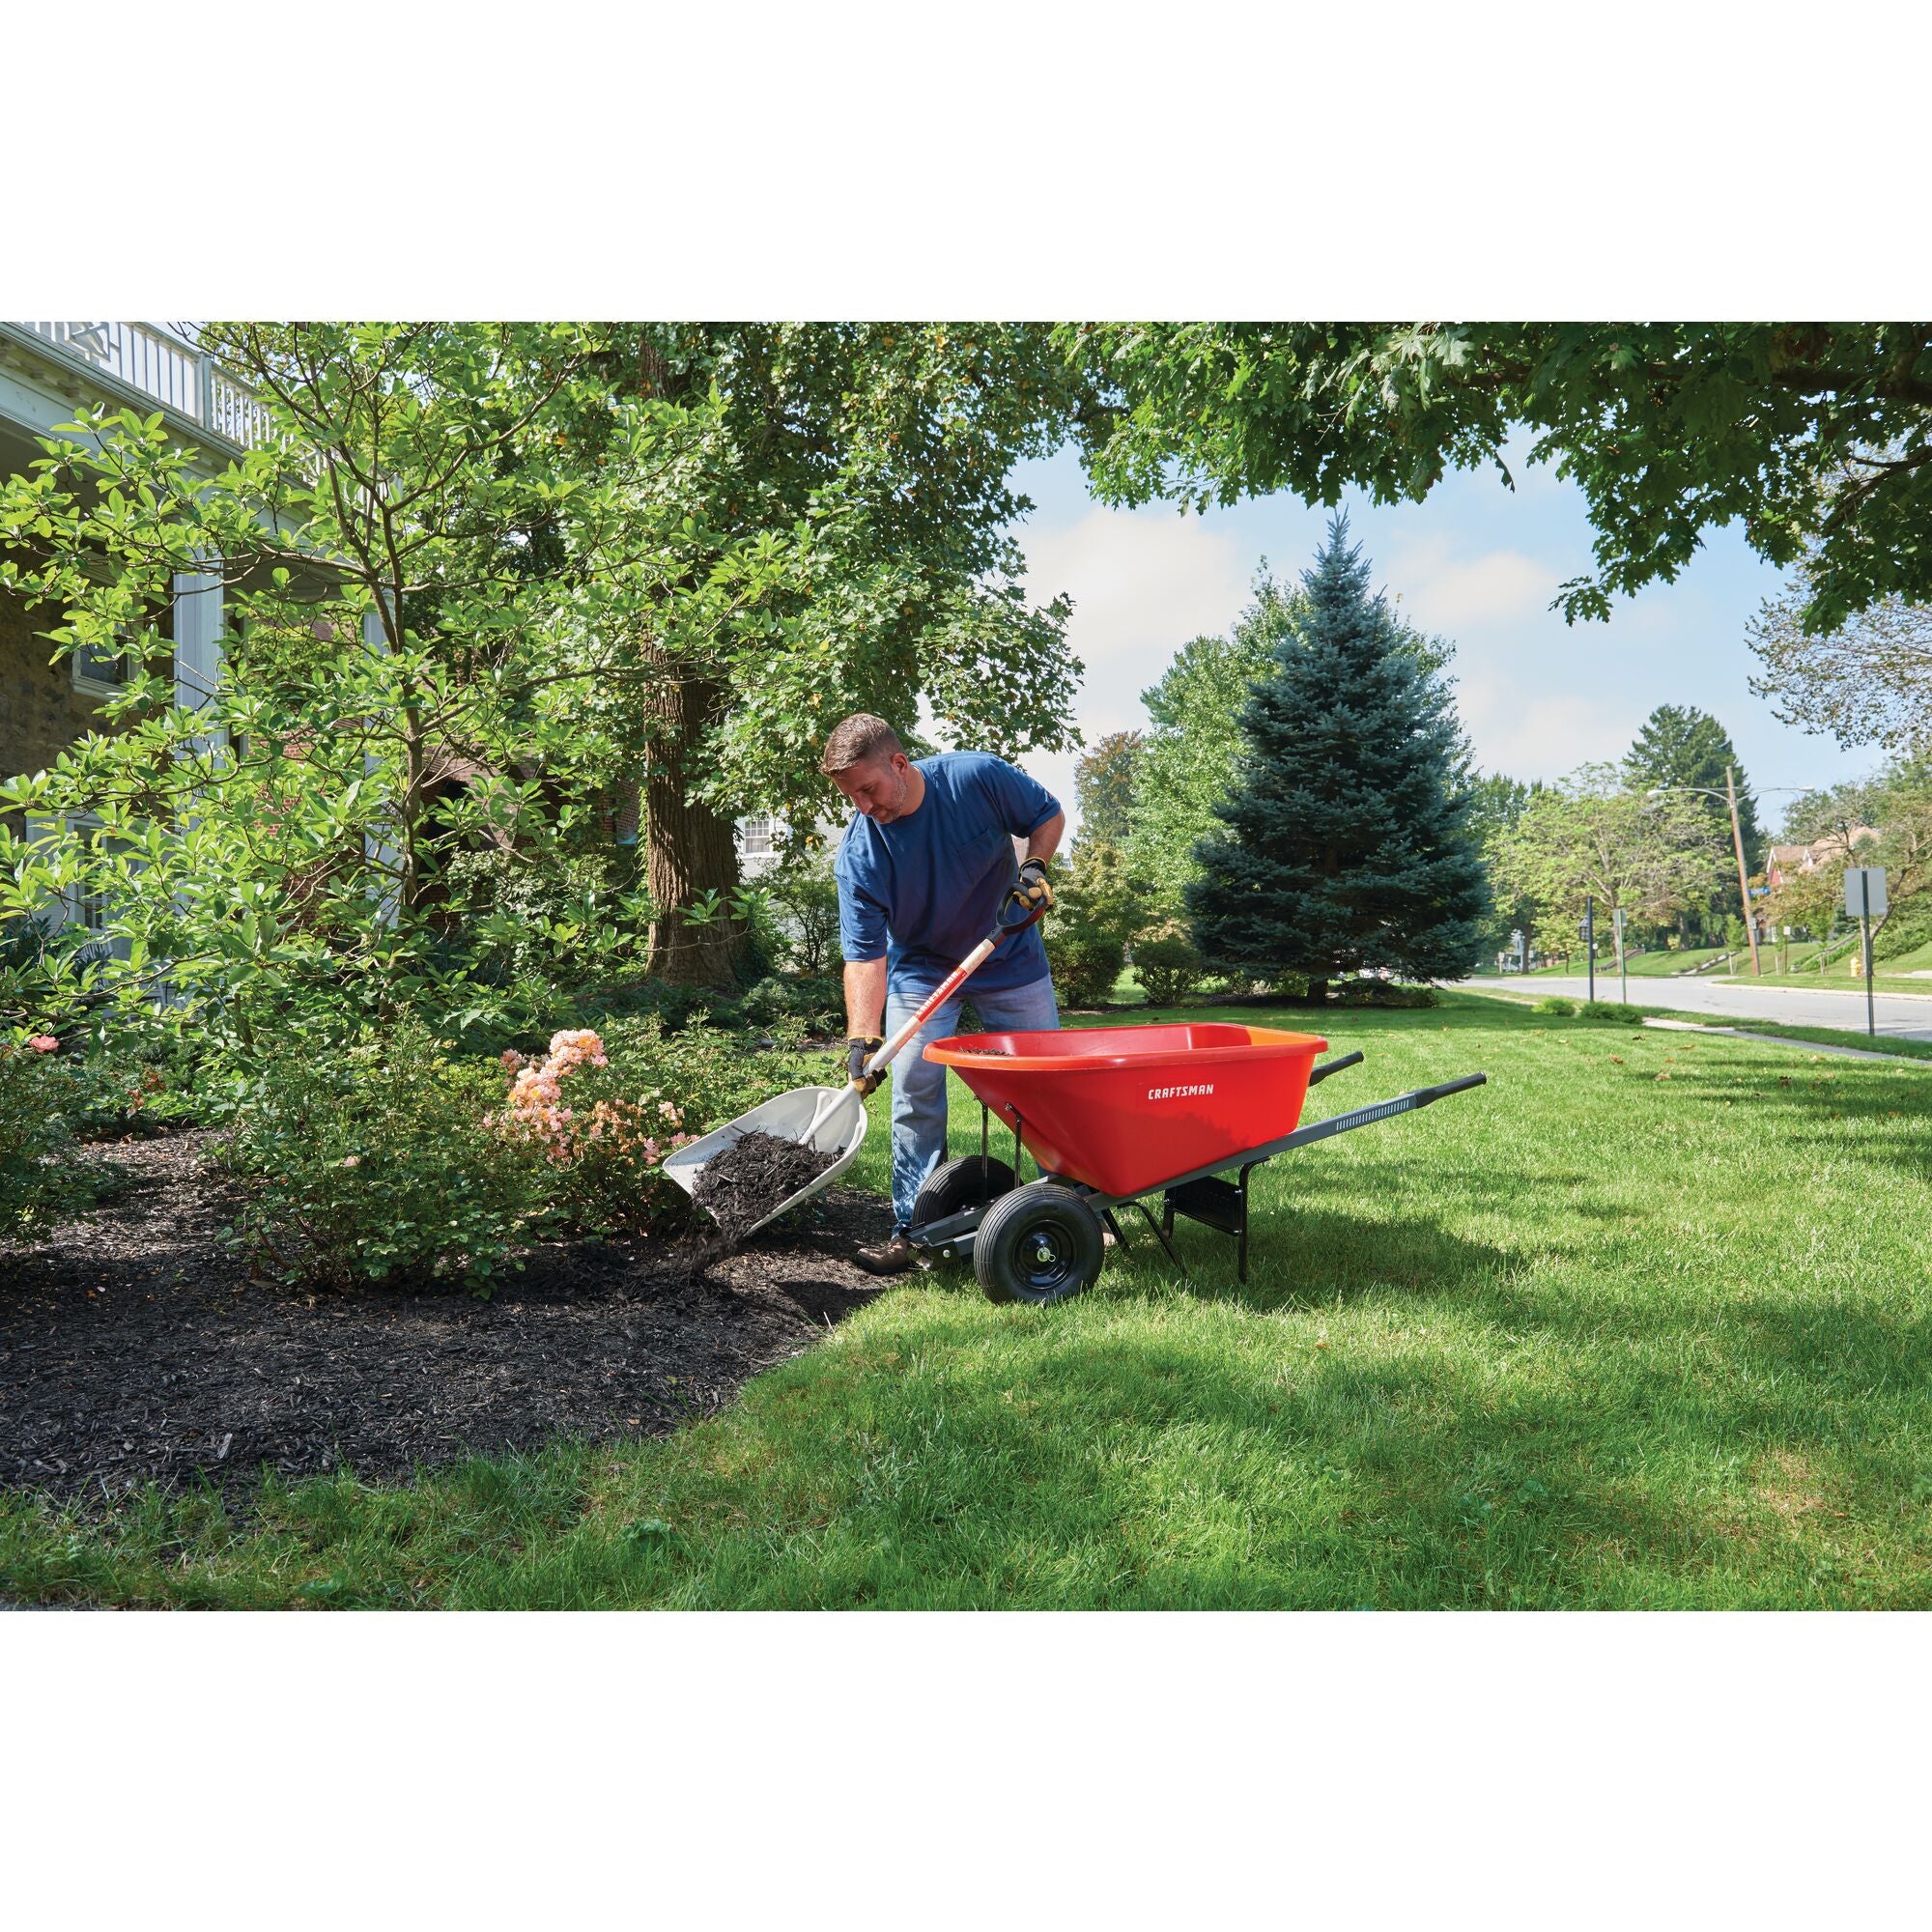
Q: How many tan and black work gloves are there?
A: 2